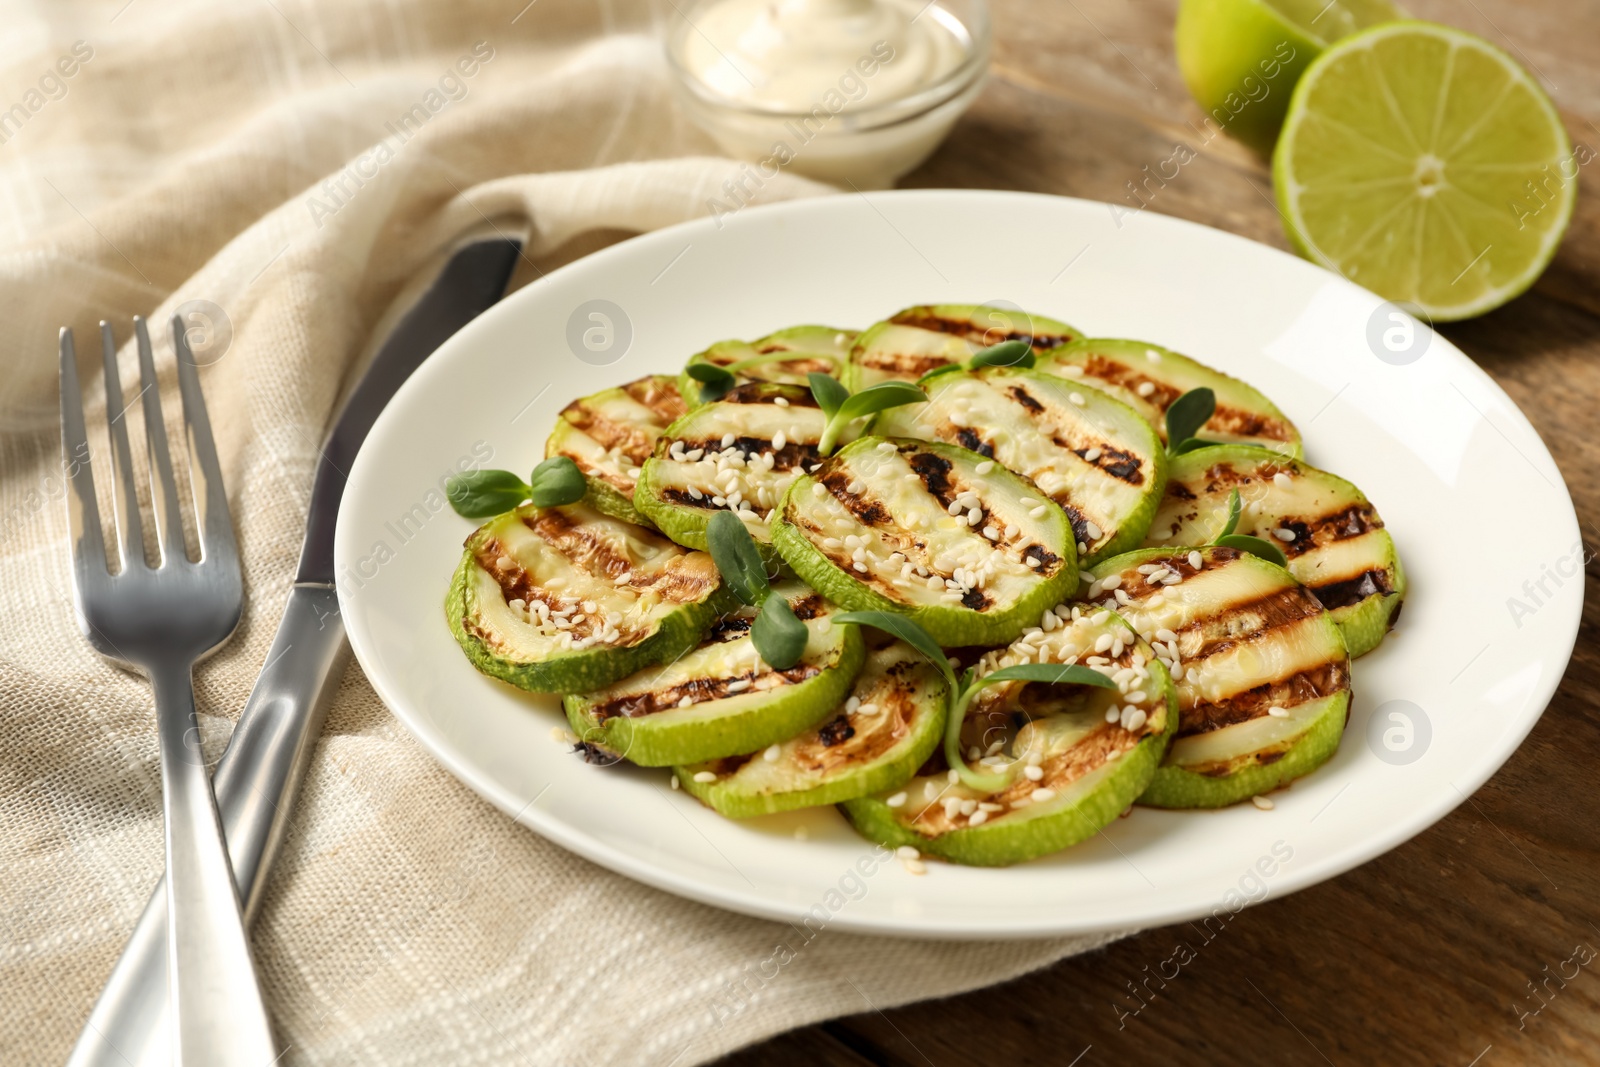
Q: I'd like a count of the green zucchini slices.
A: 13